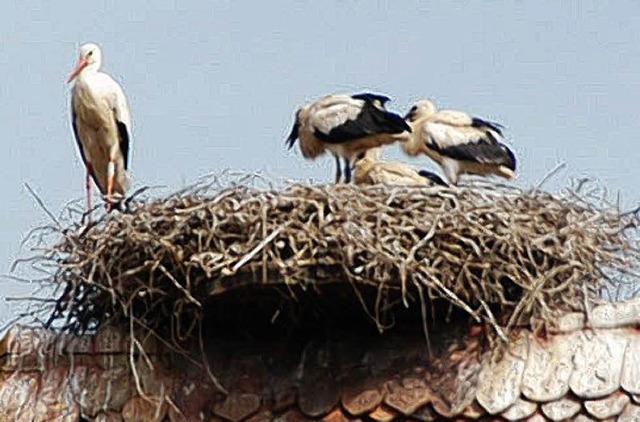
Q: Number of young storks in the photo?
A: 3